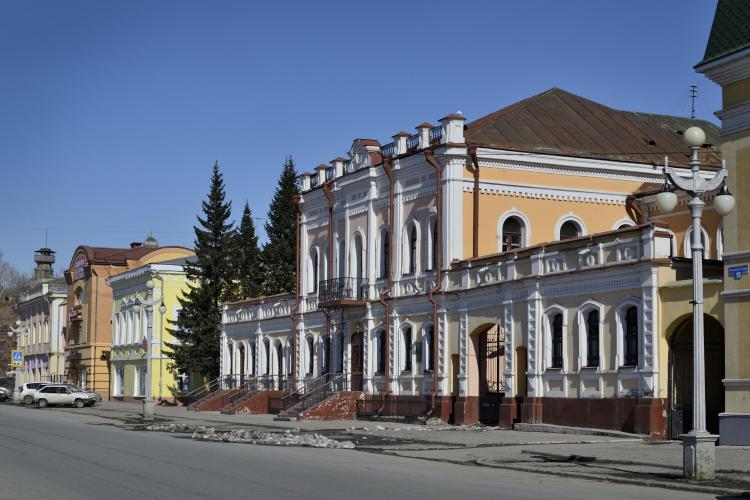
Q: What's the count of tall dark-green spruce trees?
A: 3